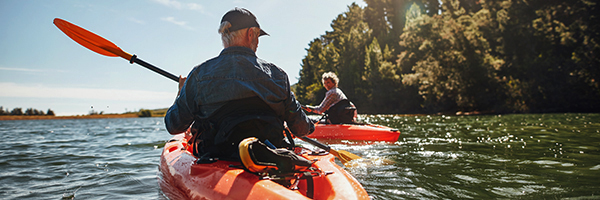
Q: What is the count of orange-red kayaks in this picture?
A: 2